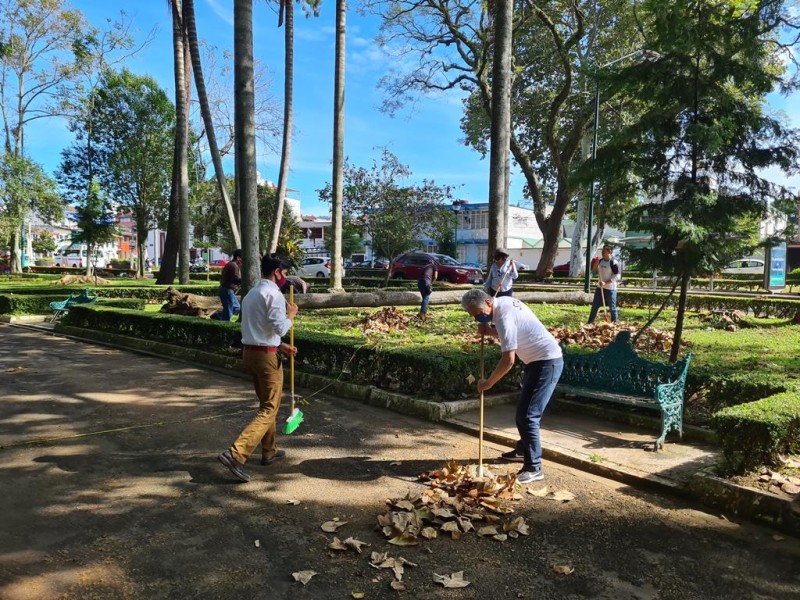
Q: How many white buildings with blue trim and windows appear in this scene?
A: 1